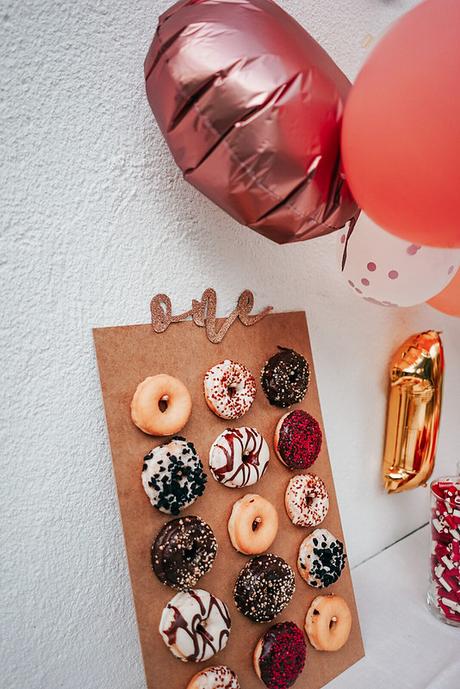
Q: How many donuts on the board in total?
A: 15